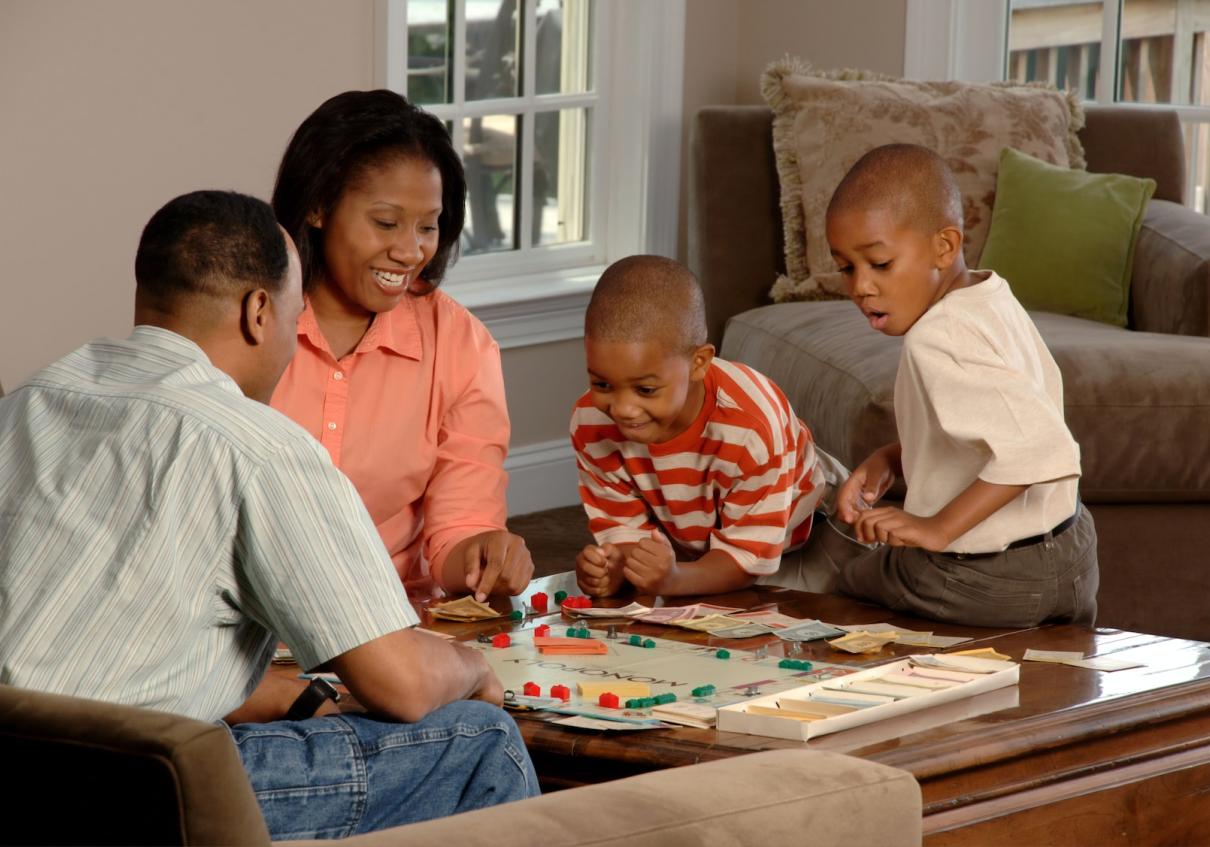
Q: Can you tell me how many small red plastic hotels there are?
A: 8